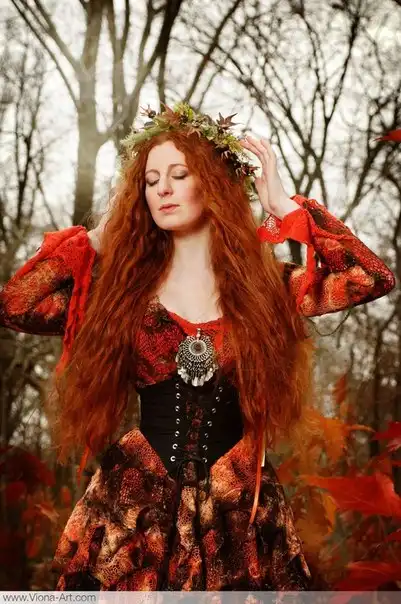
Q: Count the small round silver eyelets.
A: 14